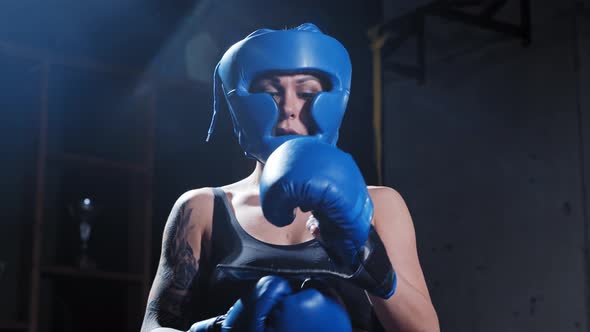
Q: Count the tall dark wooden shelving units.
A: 1